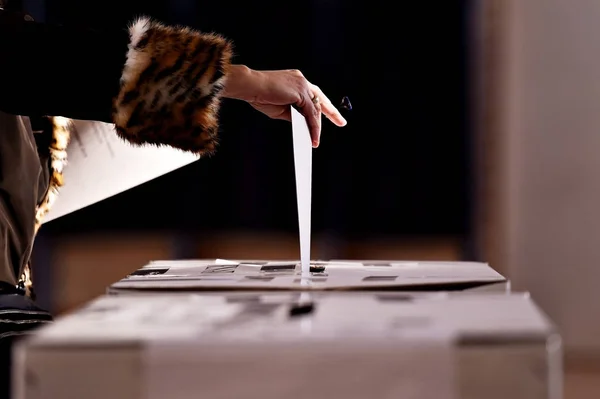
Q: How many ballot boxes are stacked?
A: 2